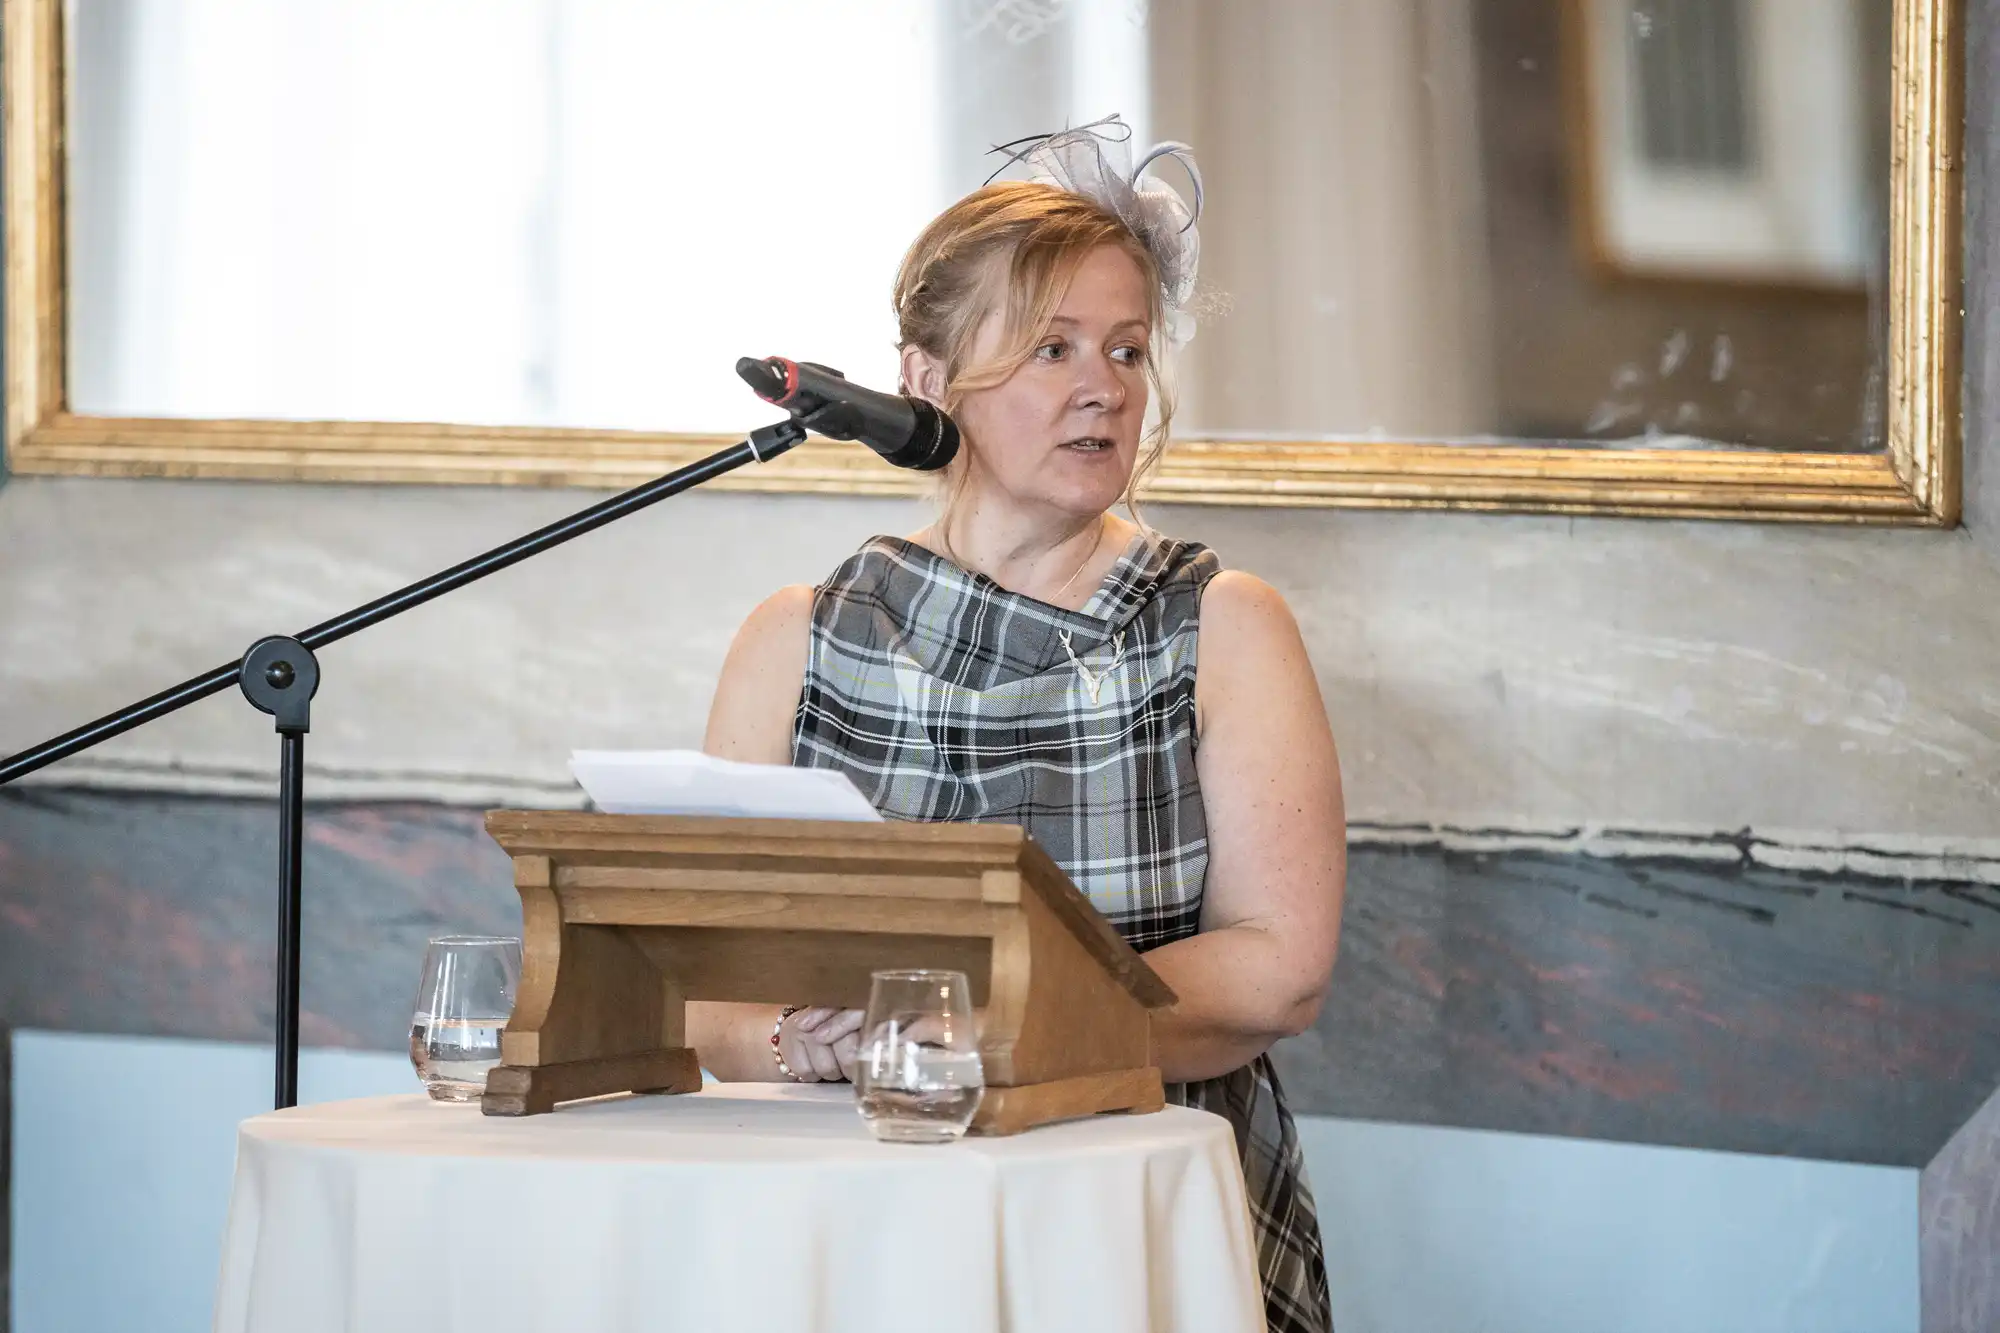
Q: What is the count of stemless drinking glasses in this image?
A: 2